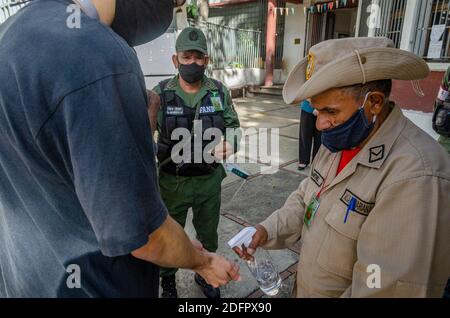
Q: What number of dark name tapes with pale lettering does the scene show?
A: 2